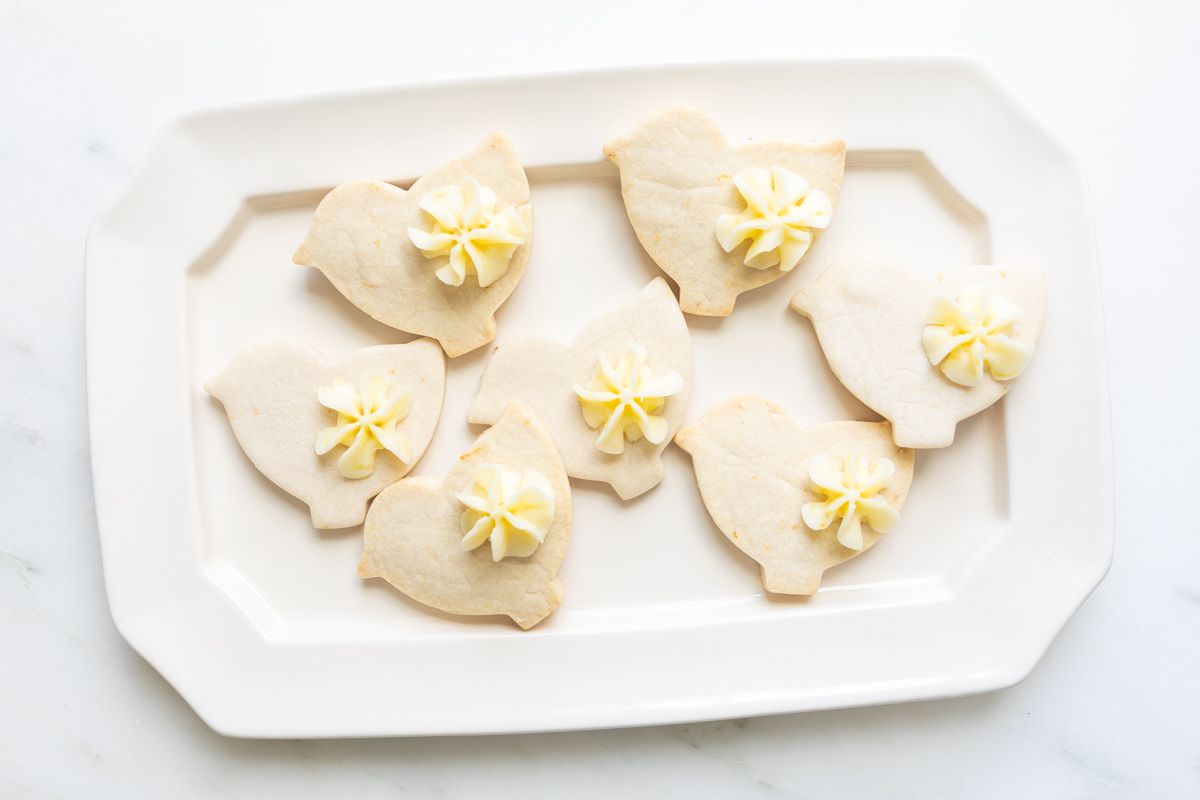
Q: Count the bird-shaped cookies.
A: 7